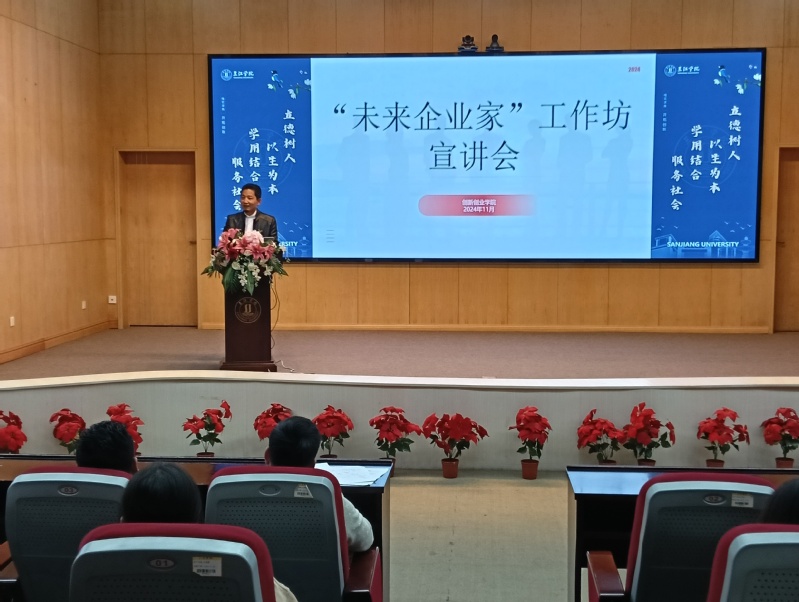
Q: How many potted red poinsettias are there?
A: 13